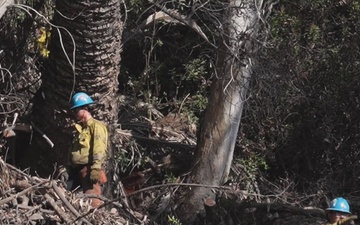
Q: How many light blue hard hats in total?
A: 2